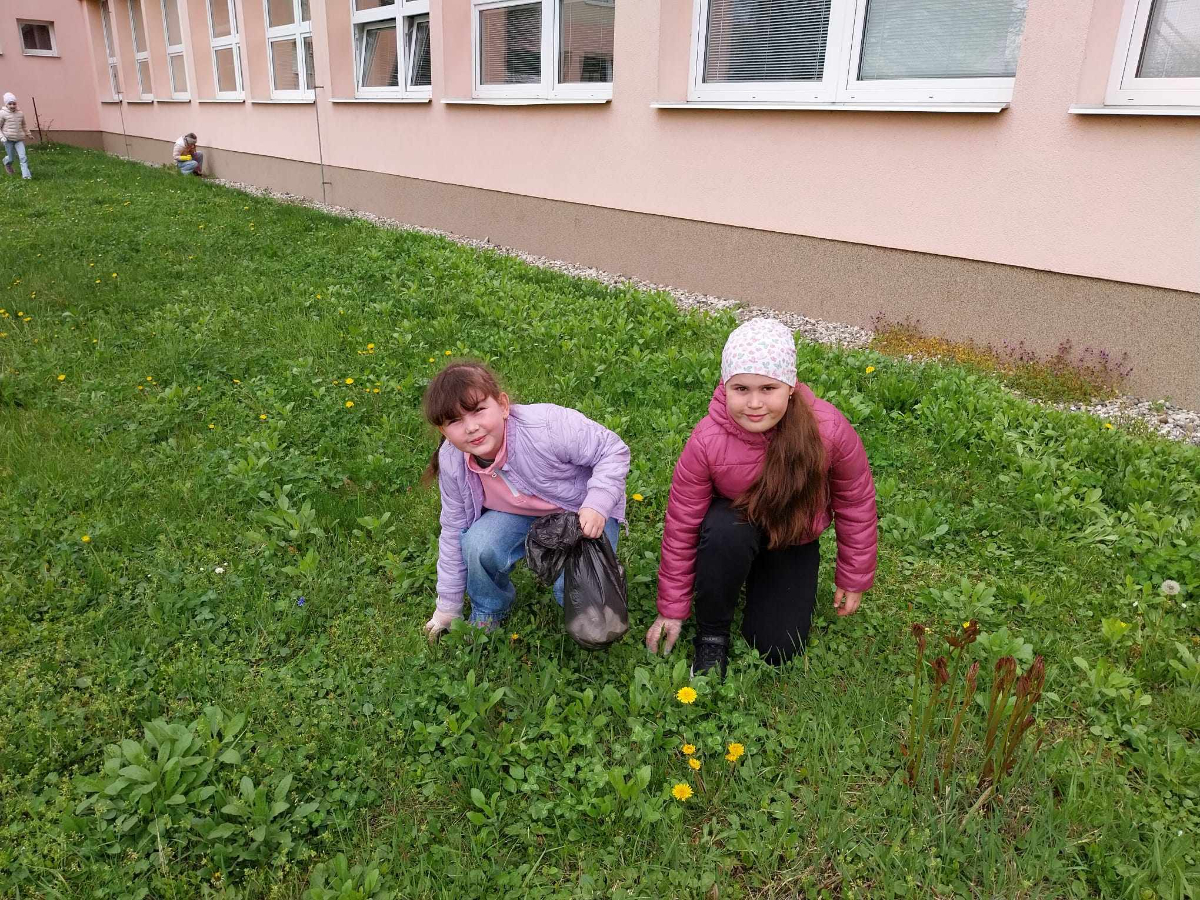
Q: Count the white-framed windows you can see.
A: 10